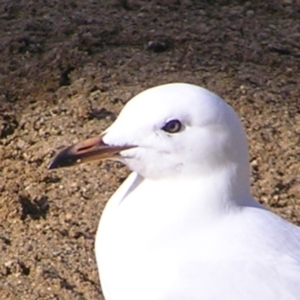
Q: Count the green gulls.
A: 0